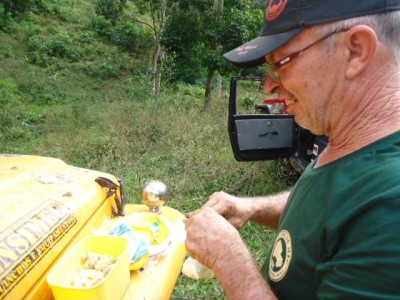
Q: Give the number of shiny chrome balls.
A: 1